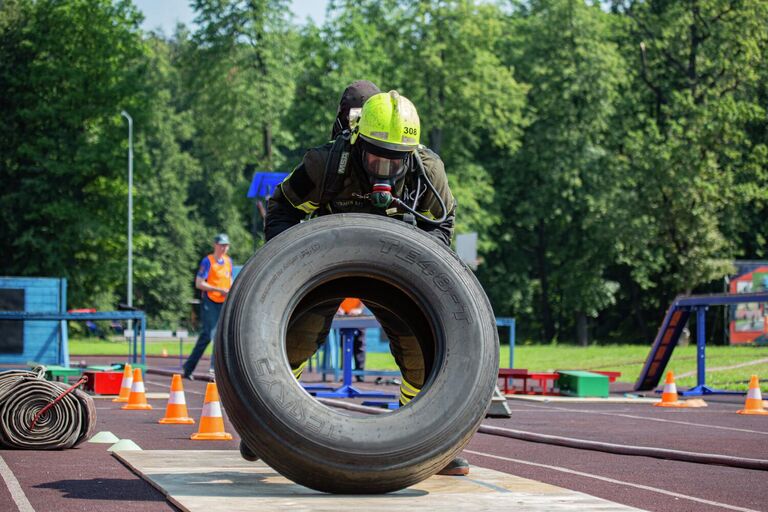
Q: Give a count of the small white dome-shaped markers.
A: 2